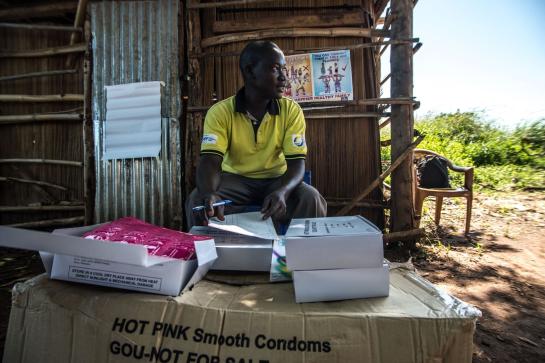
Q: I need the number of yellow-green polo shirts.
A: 1